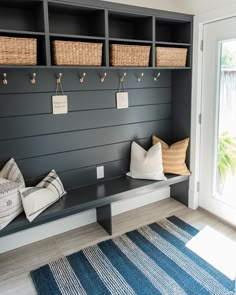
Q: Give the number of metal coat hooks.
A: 8